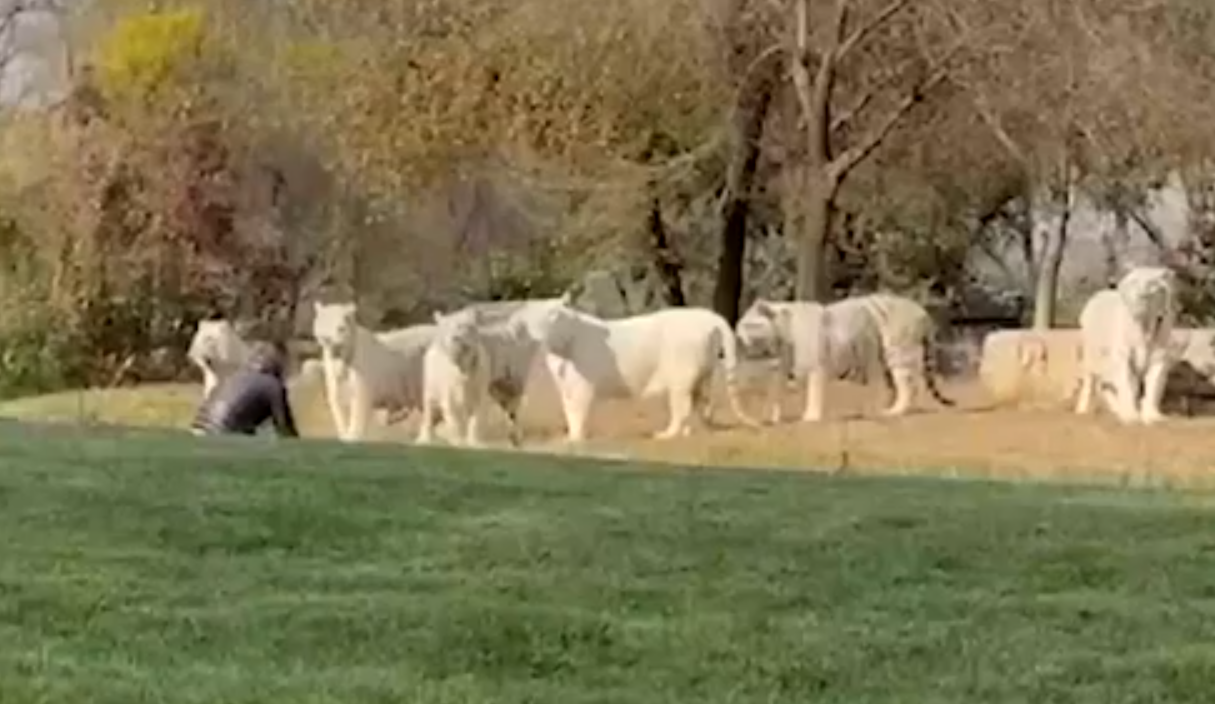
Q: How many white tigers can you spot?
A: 6